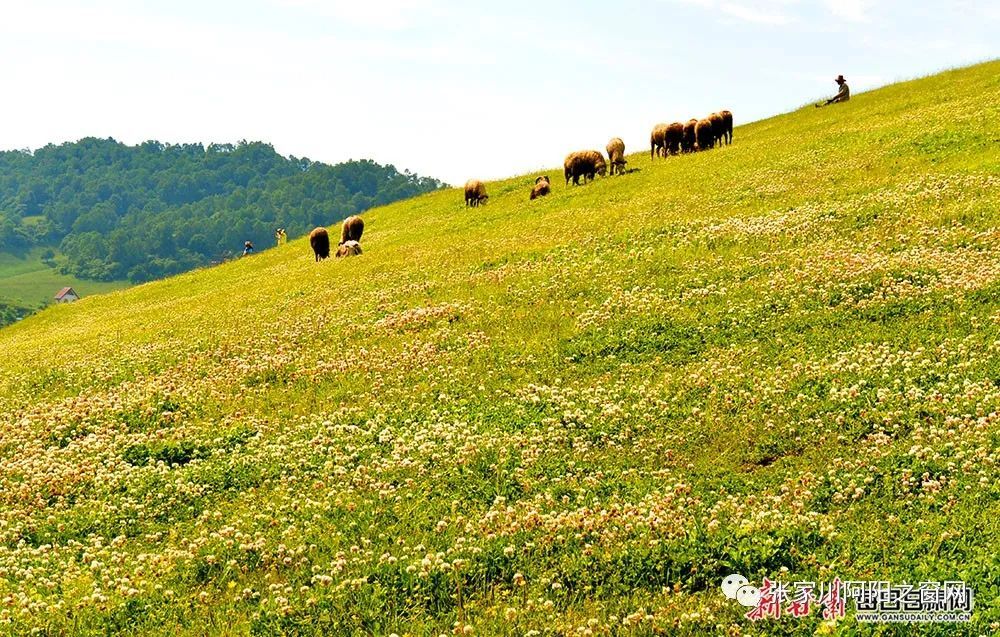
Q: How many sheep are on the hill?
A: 13